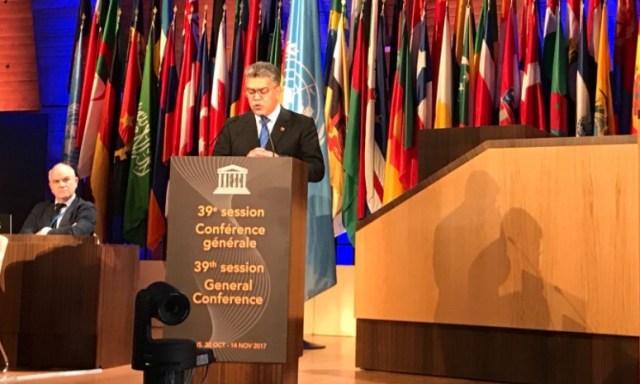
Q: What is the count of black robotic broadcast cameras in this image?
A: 1